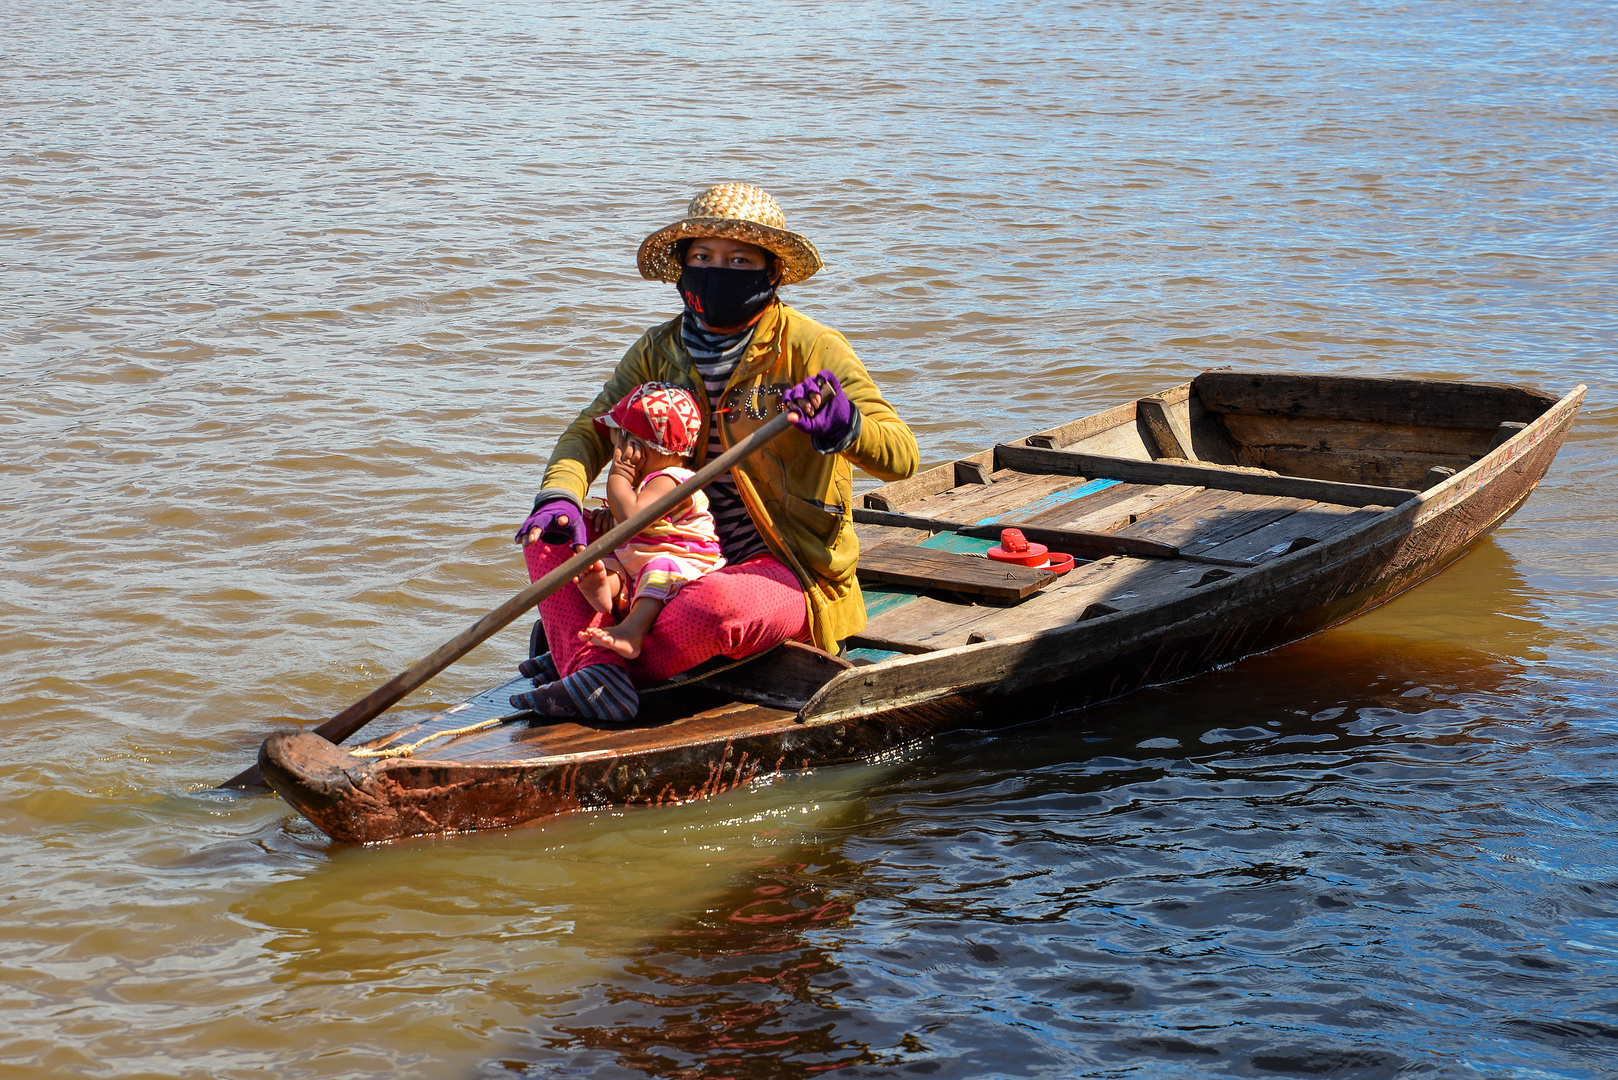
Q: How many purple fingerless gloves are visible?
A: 2